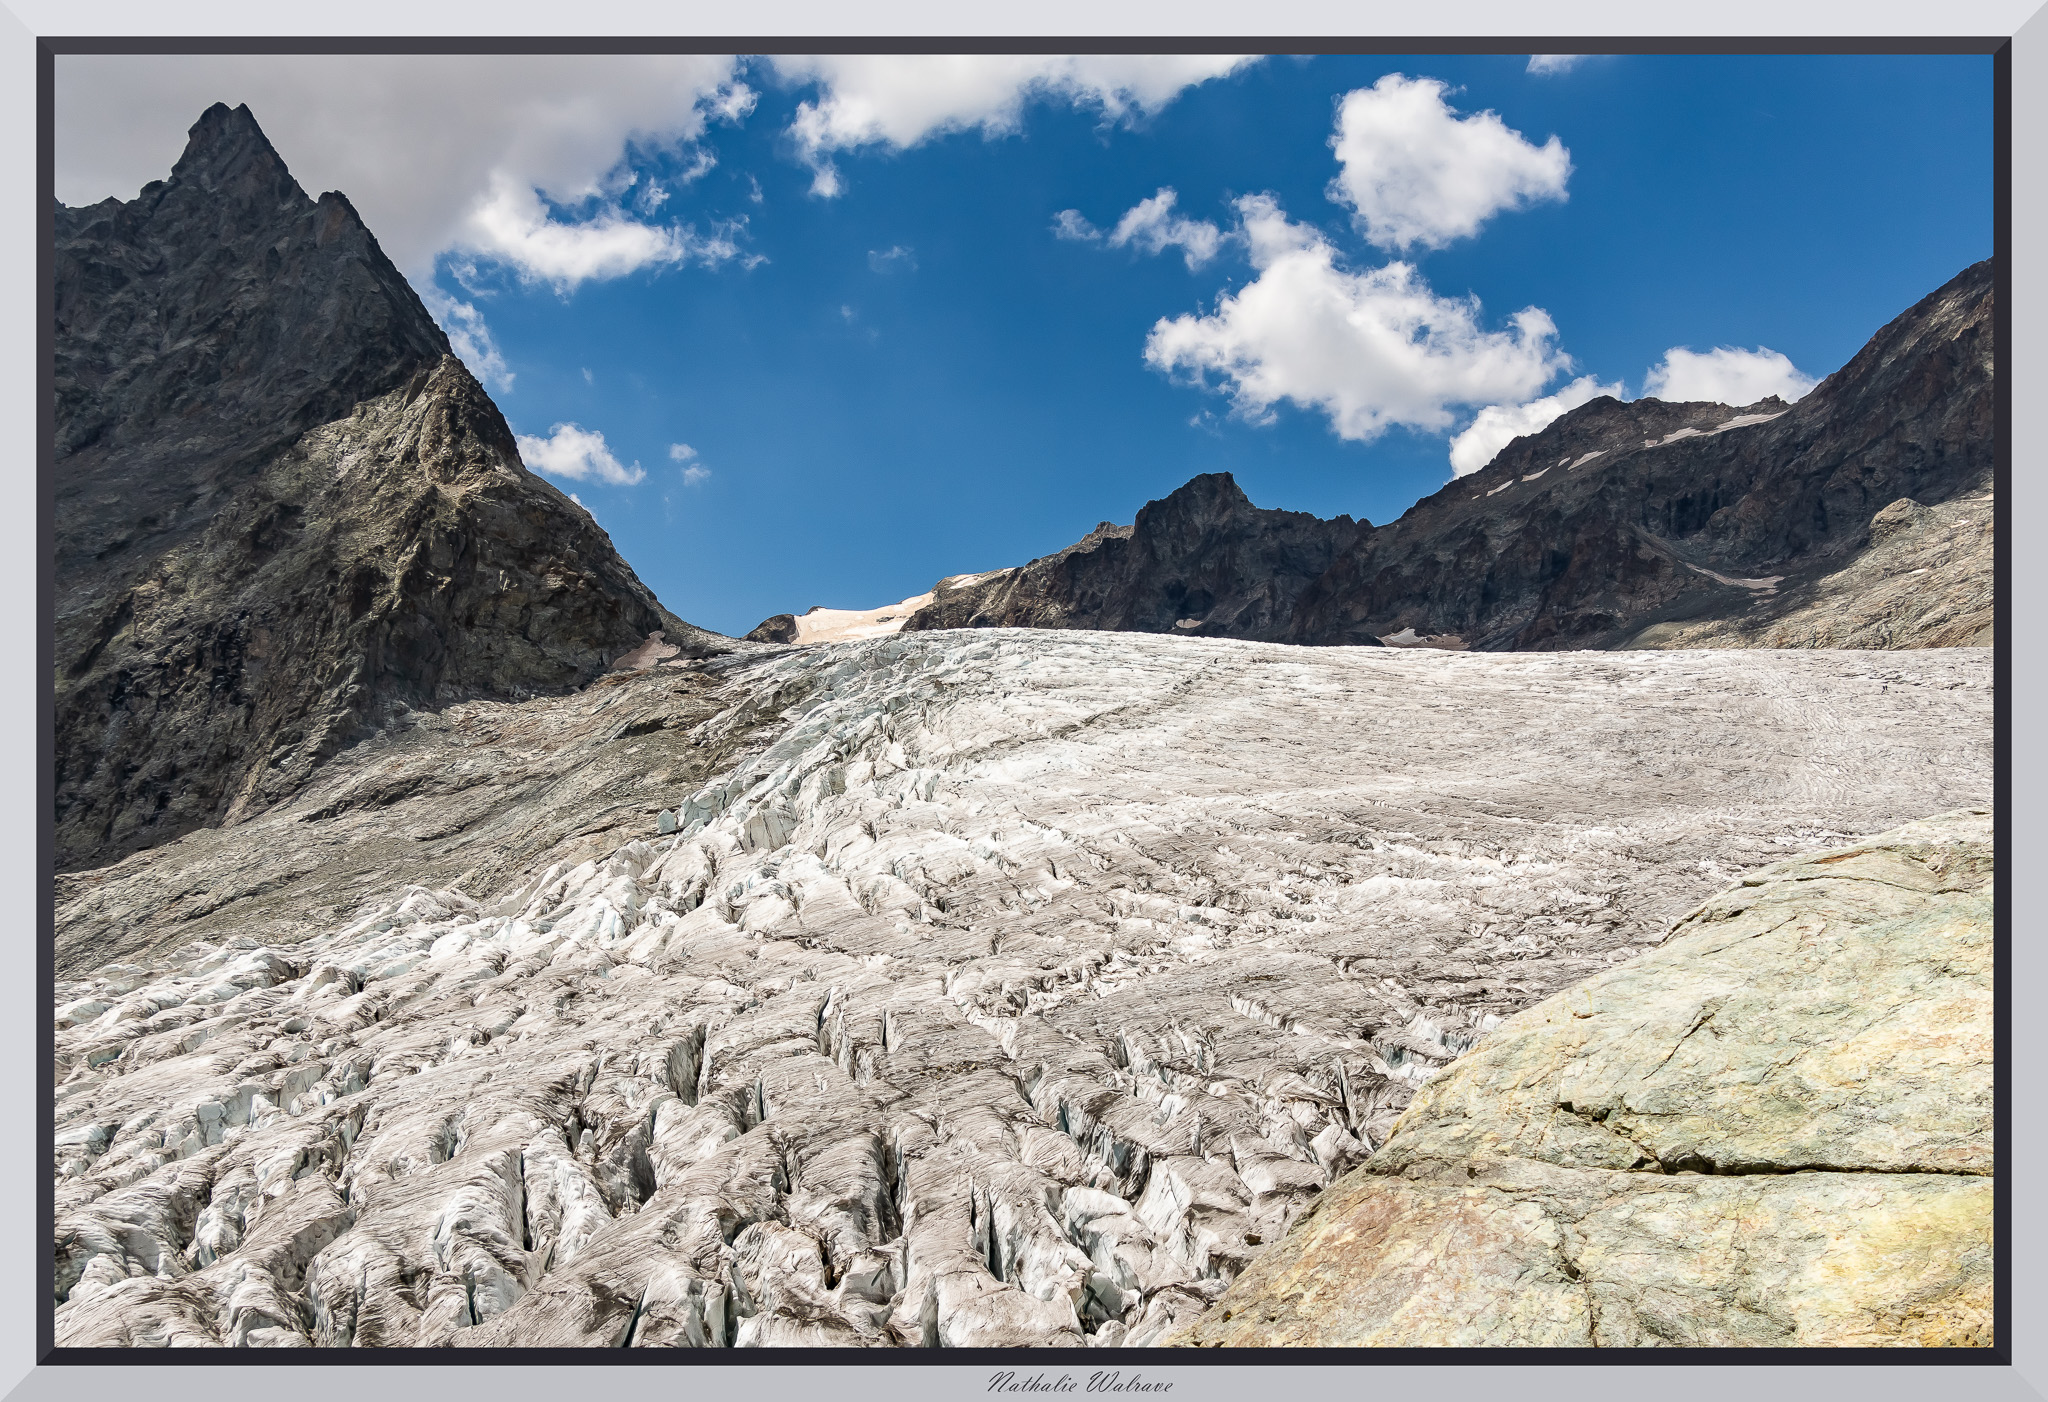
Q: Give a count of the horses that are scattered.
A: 0